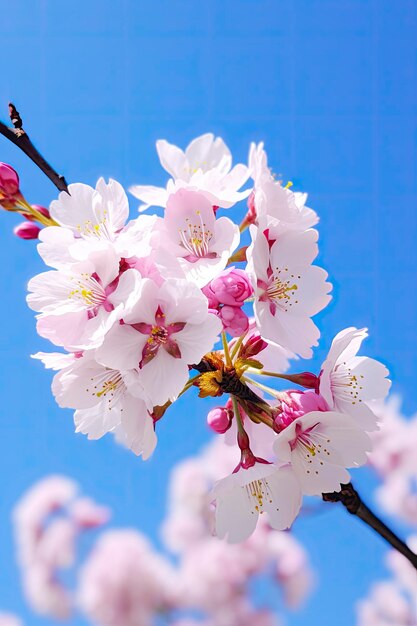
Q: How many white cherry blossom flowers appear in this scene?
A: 11